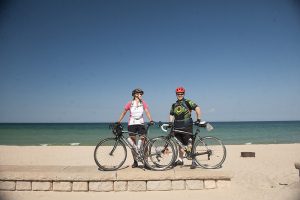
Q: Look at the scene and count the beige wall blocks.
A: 13